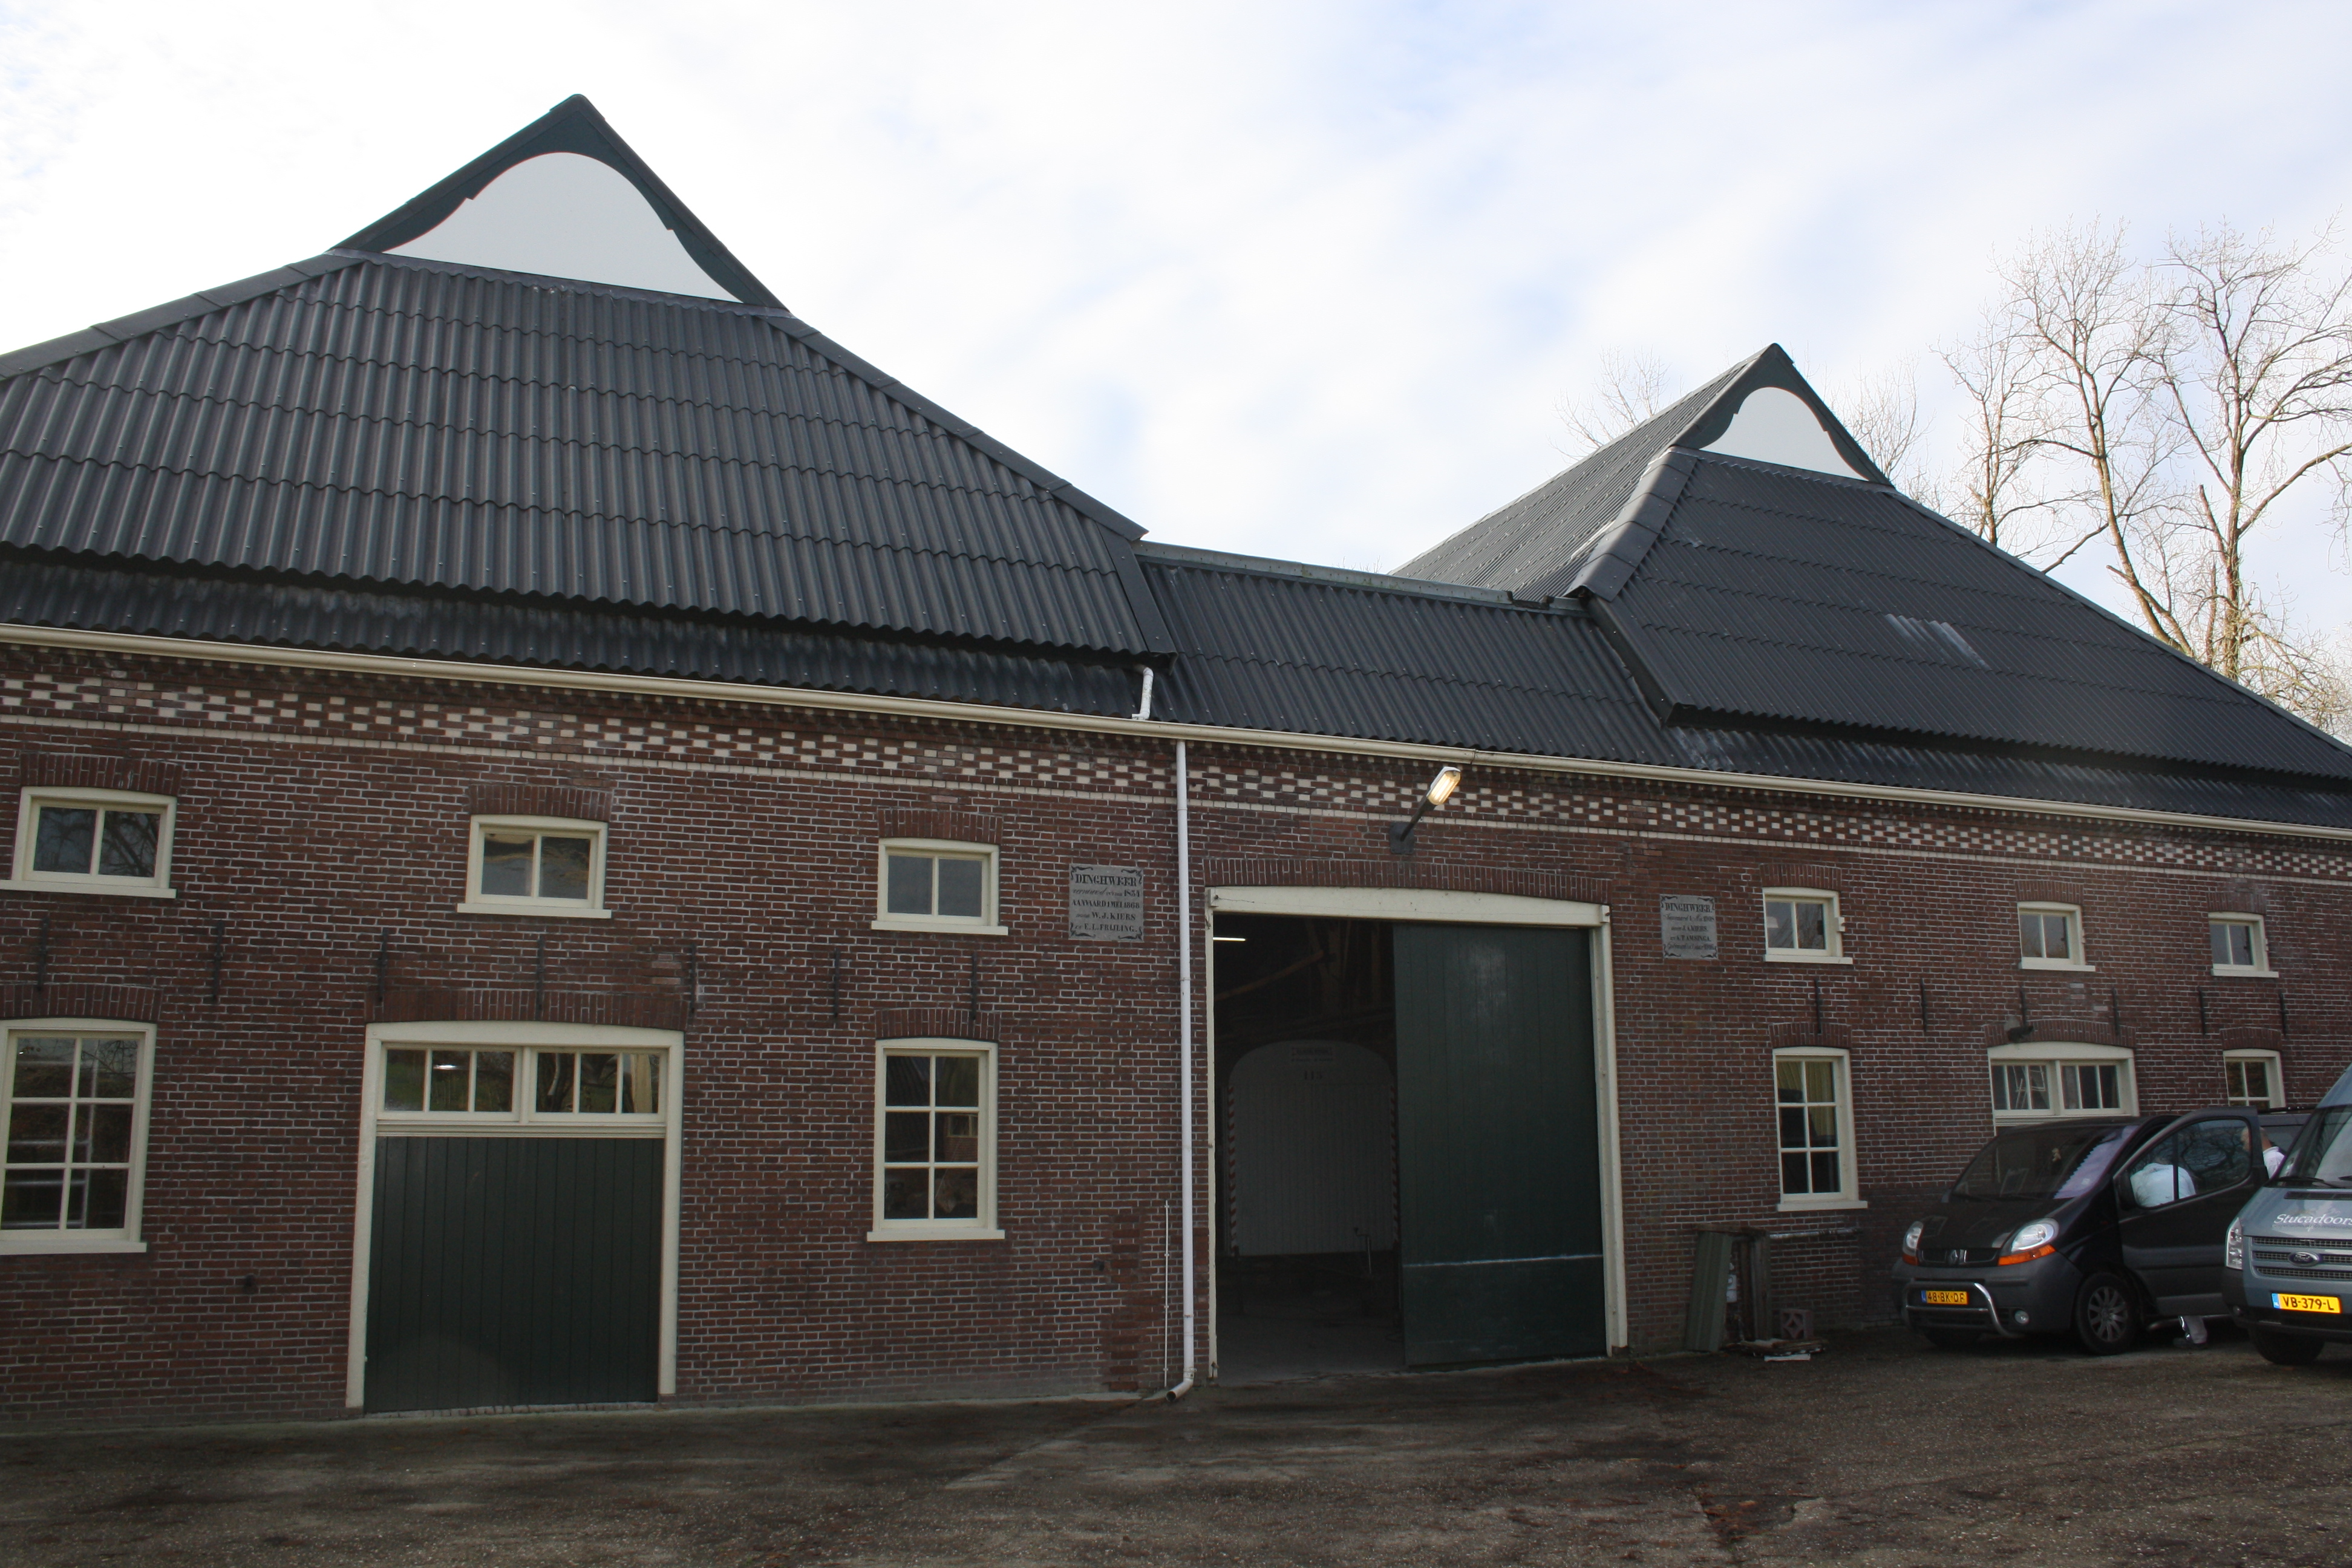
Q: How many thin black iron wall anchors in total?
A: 13